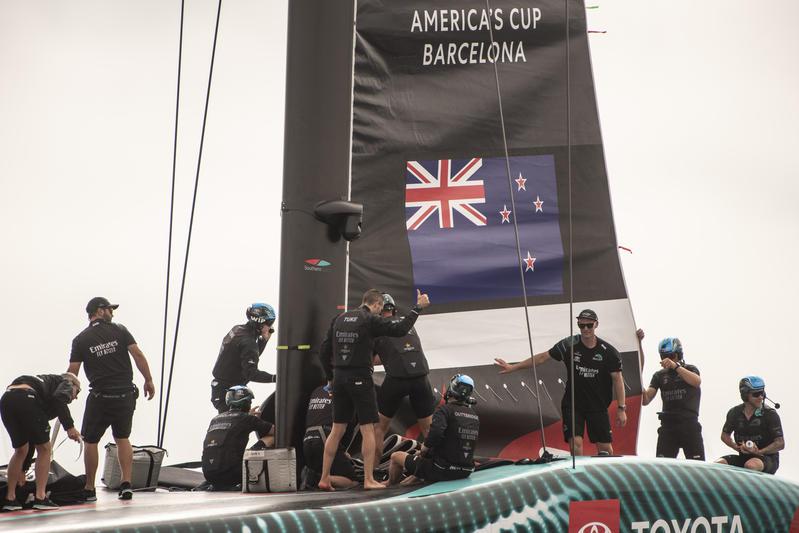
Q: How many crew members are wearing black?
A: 11